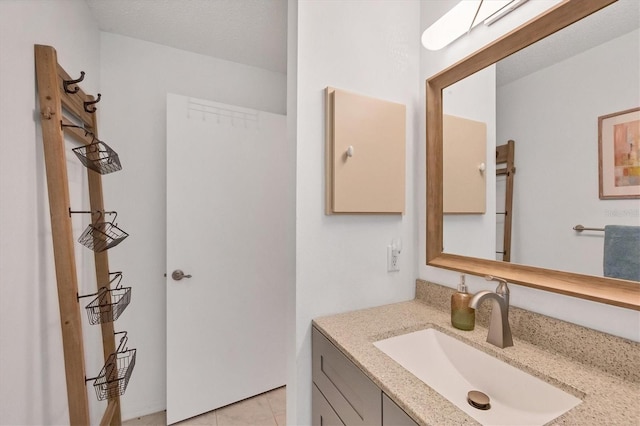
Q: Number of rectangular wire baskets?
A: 4